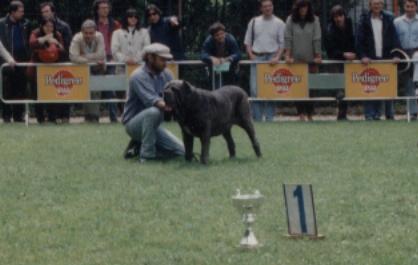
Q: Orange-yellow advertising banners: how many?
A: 4